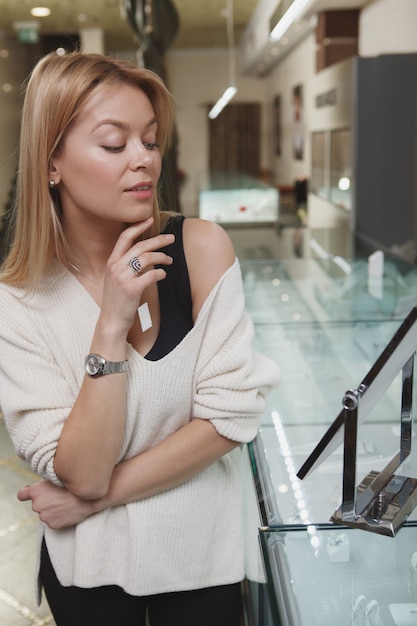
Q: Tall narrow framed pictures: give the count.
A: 2